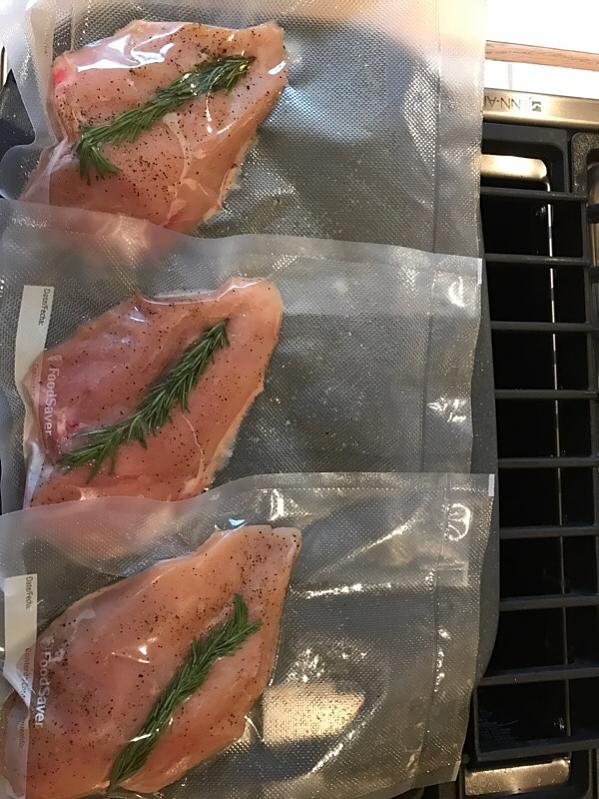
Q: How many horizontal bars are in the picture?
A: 9